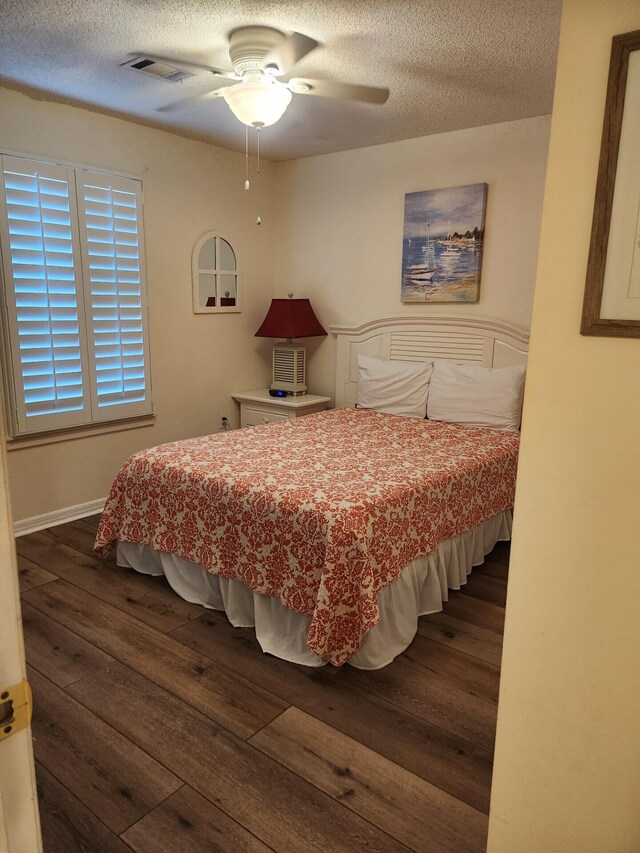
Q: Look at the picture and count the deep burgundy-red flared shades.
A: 1